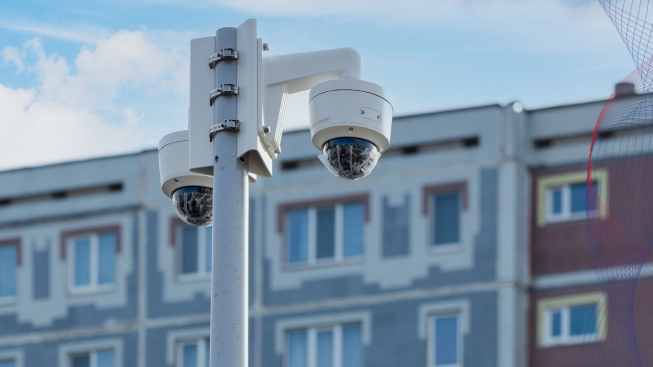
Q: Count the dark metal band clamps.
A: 3